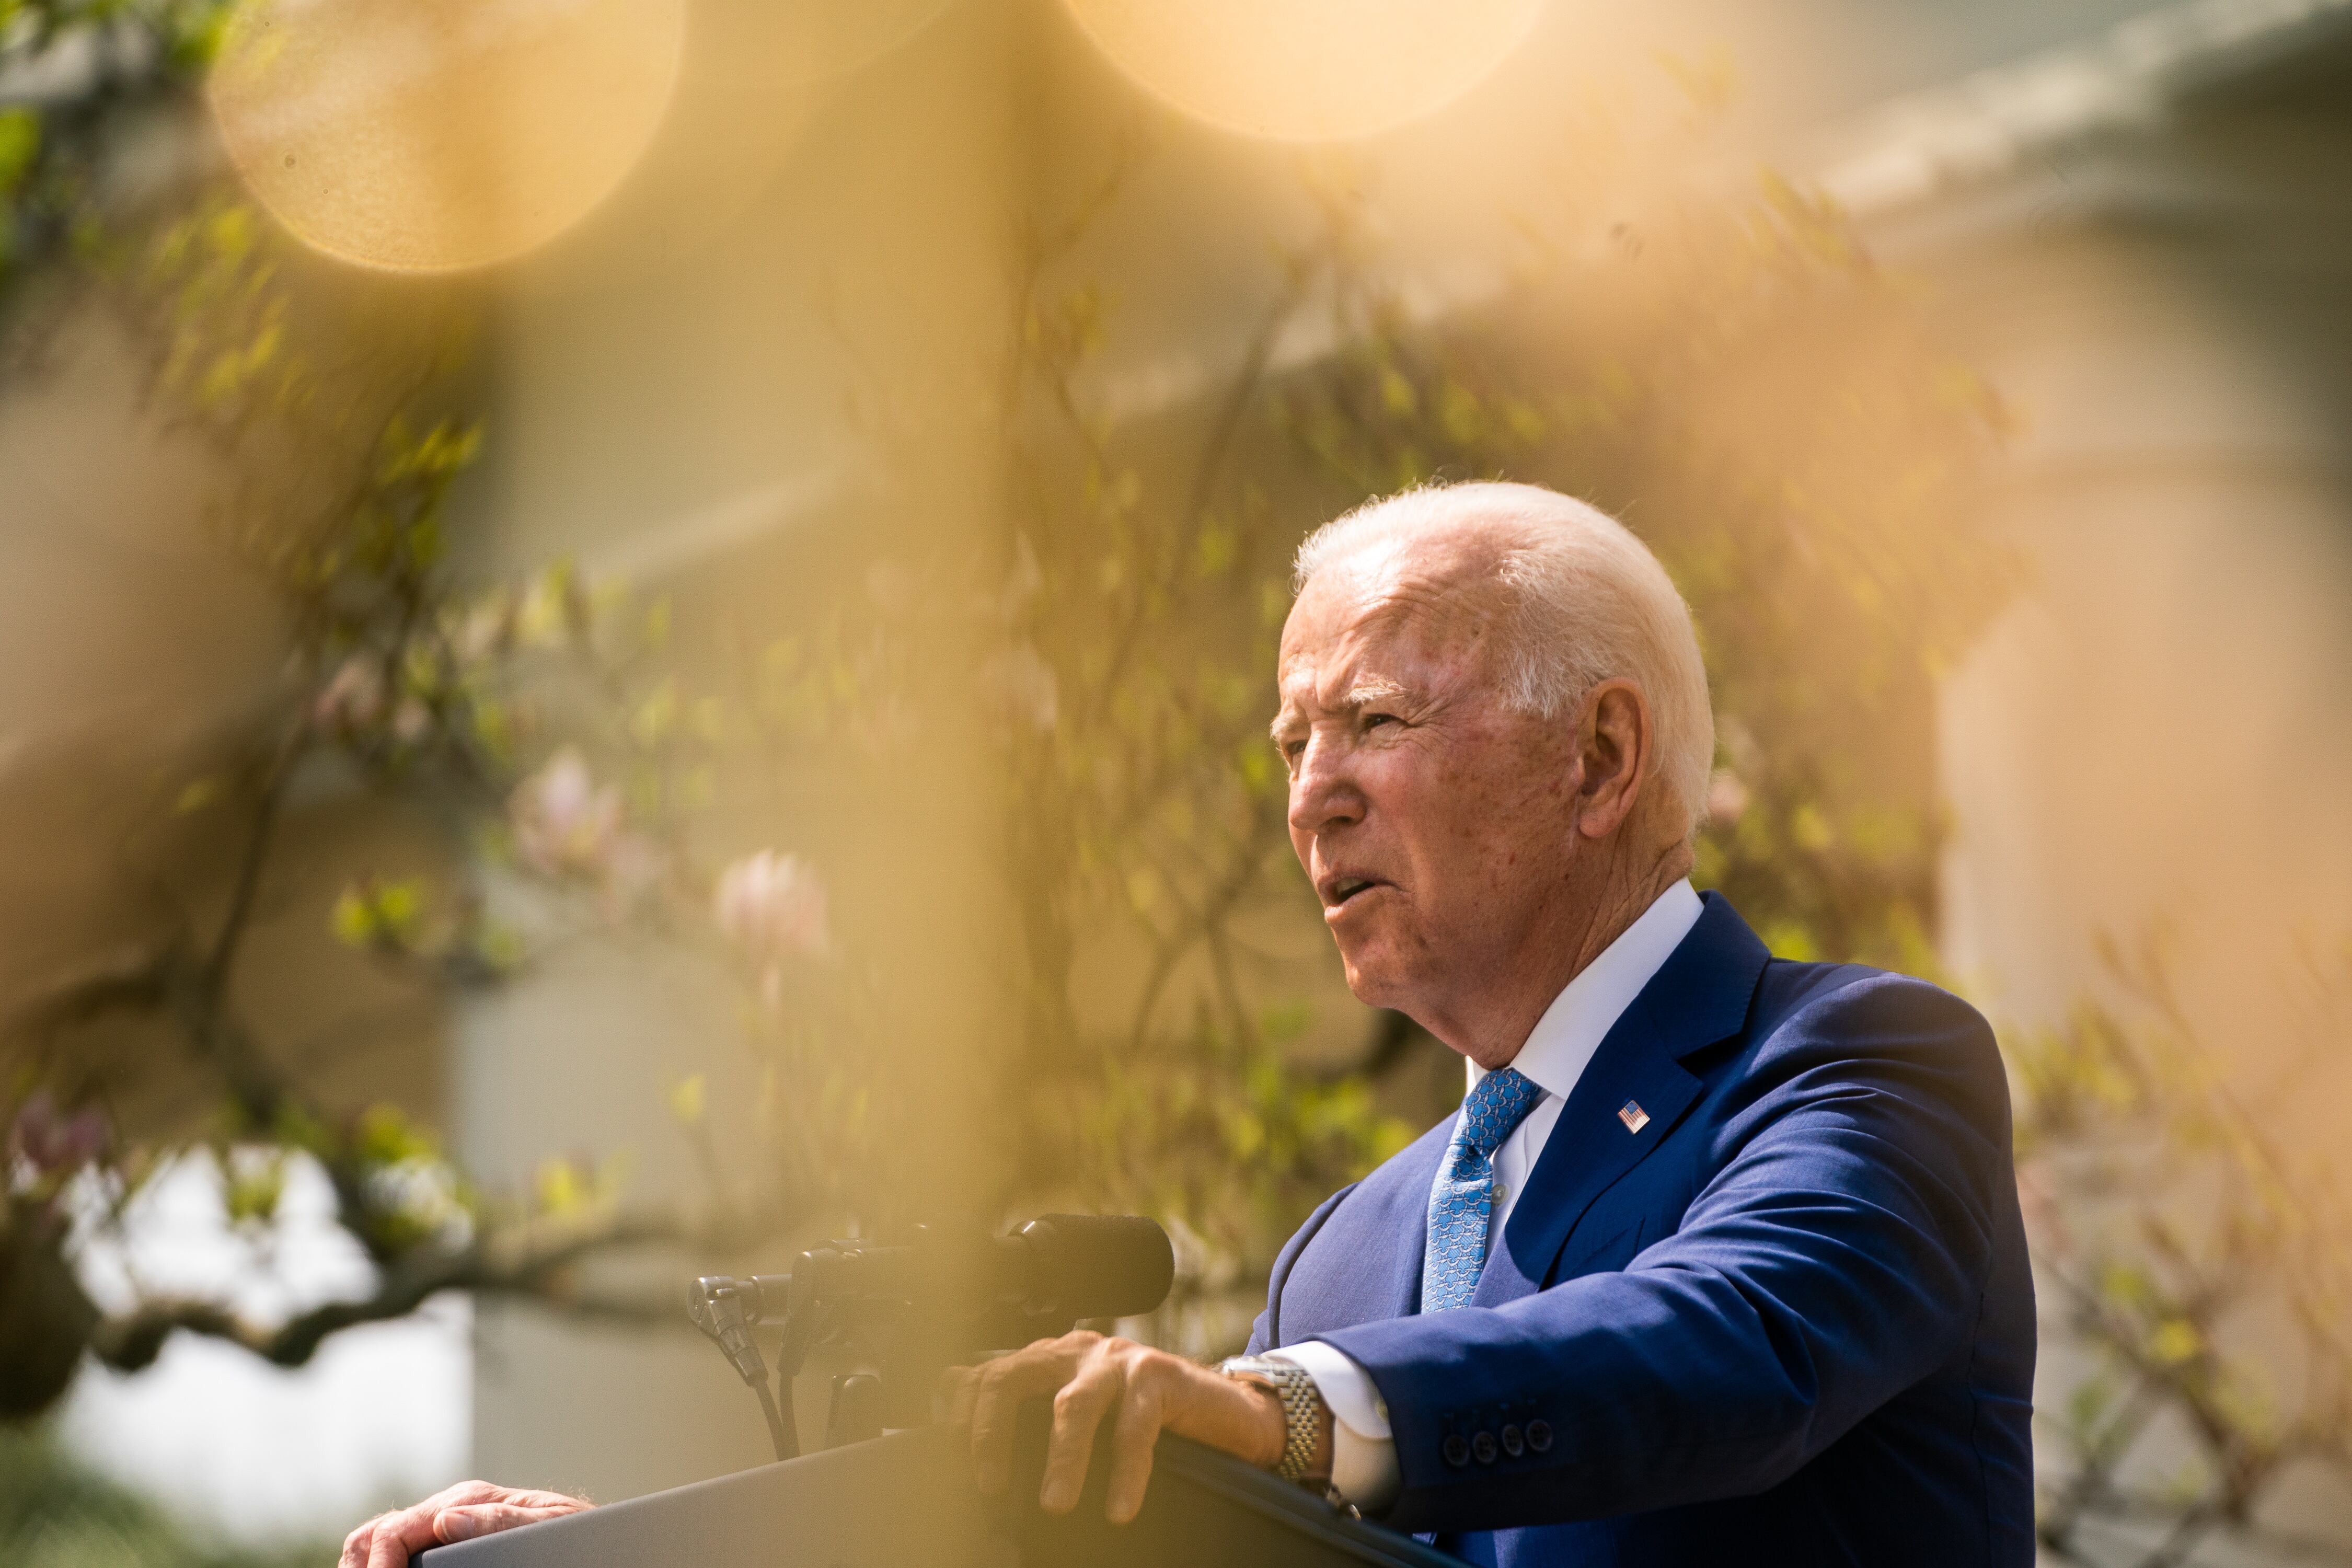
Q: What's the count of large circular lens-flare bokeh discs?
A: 2